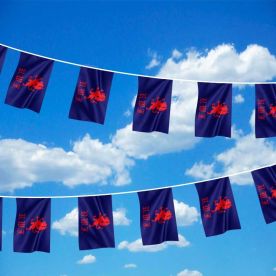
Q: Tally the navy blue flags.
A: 12